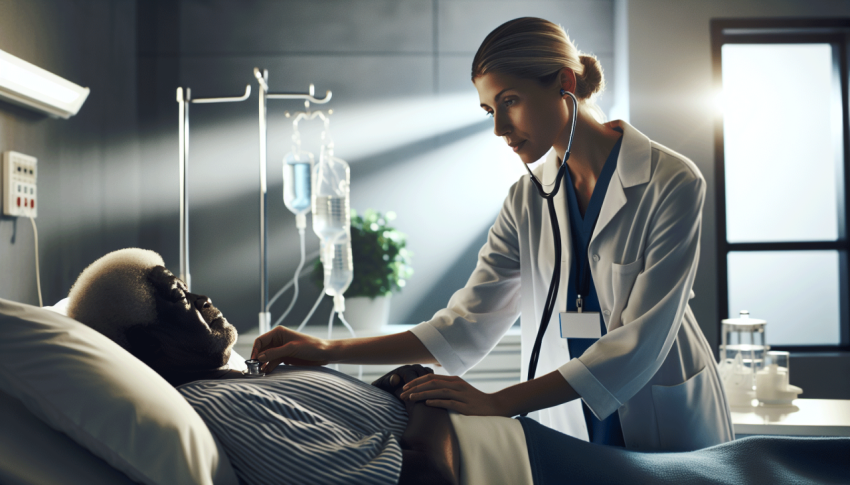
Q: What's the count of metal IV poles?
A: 2